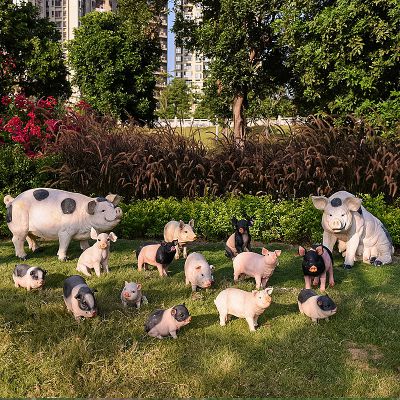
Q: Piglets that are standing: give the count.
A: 9